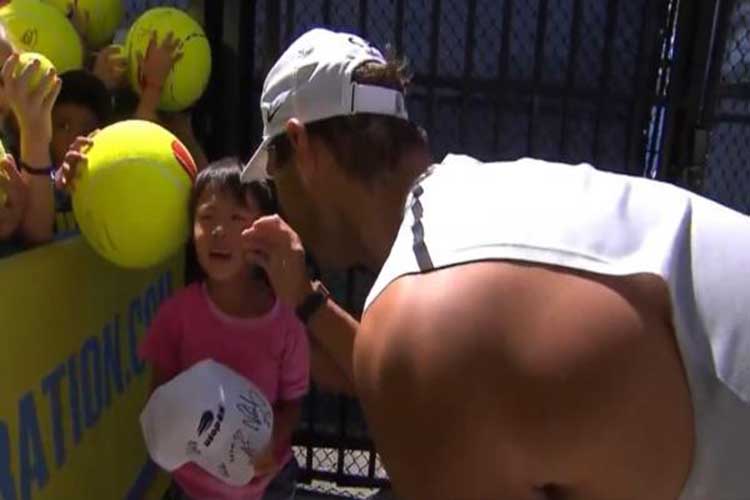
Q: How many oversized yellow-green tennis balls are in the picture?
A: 4